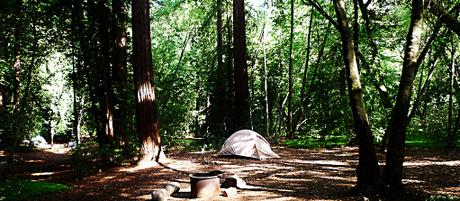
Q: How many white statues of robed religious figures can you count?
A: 0